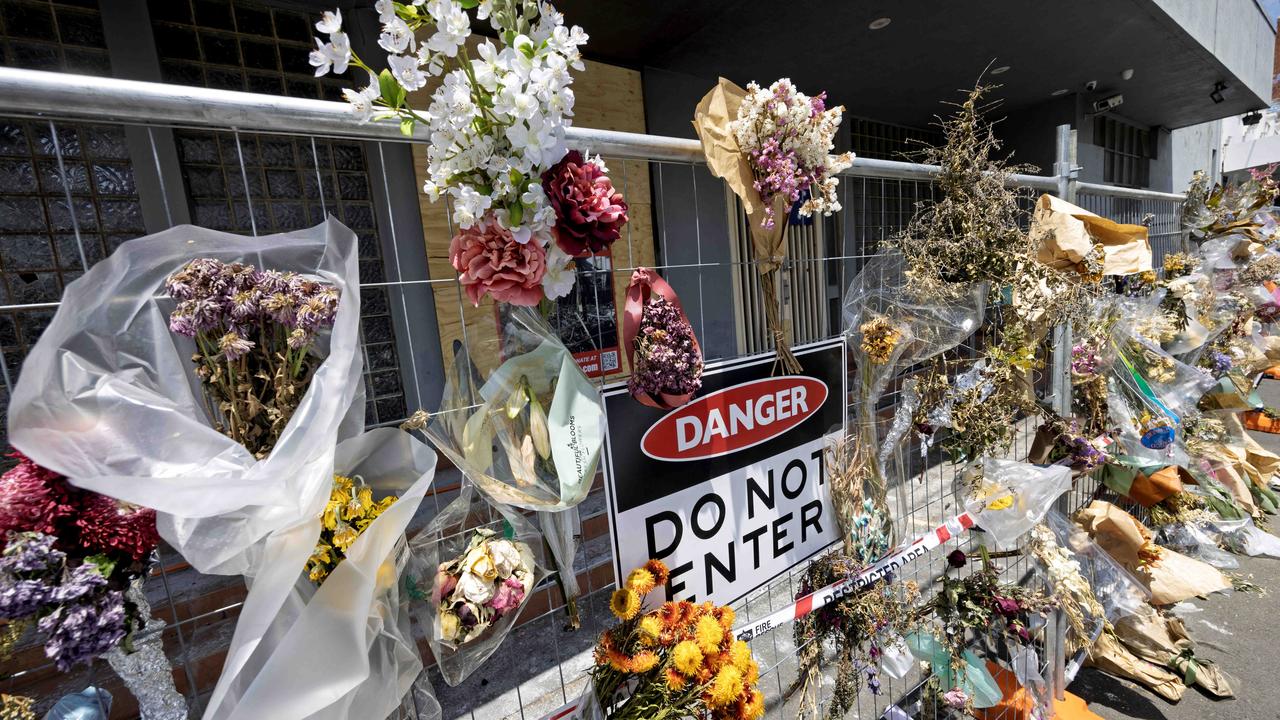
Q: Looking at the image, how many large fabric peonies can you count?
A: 2